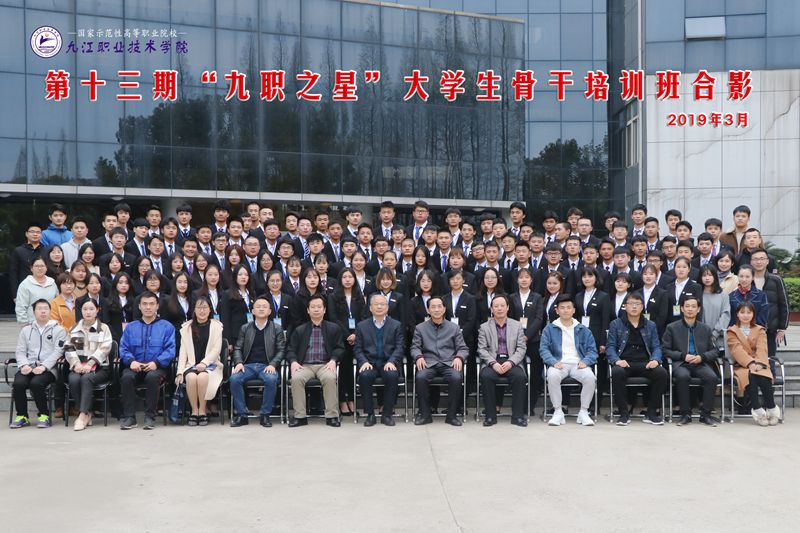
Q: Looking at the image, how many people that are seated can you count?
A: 13